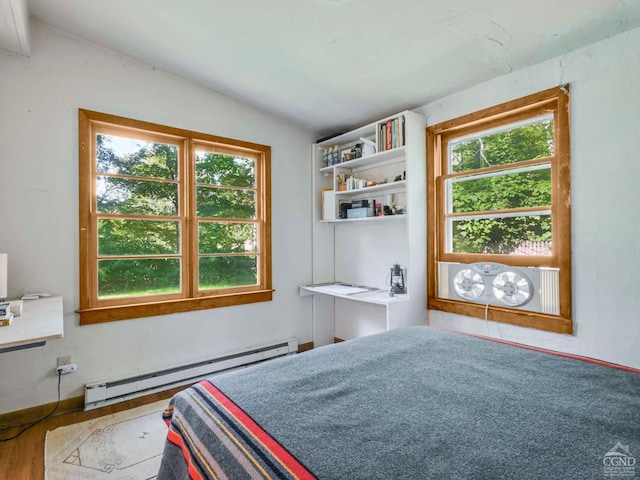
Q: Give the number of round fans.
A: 2